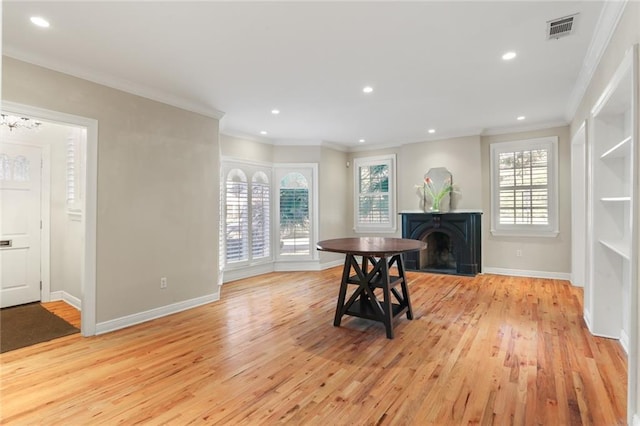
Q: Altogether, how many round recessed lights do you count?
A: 8